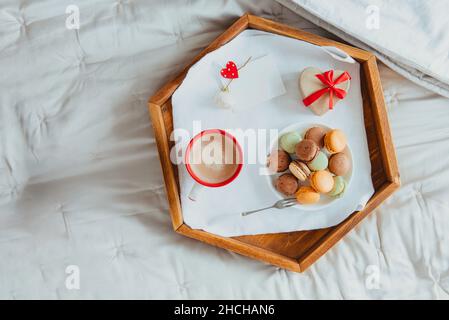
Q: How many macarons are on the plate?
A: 12